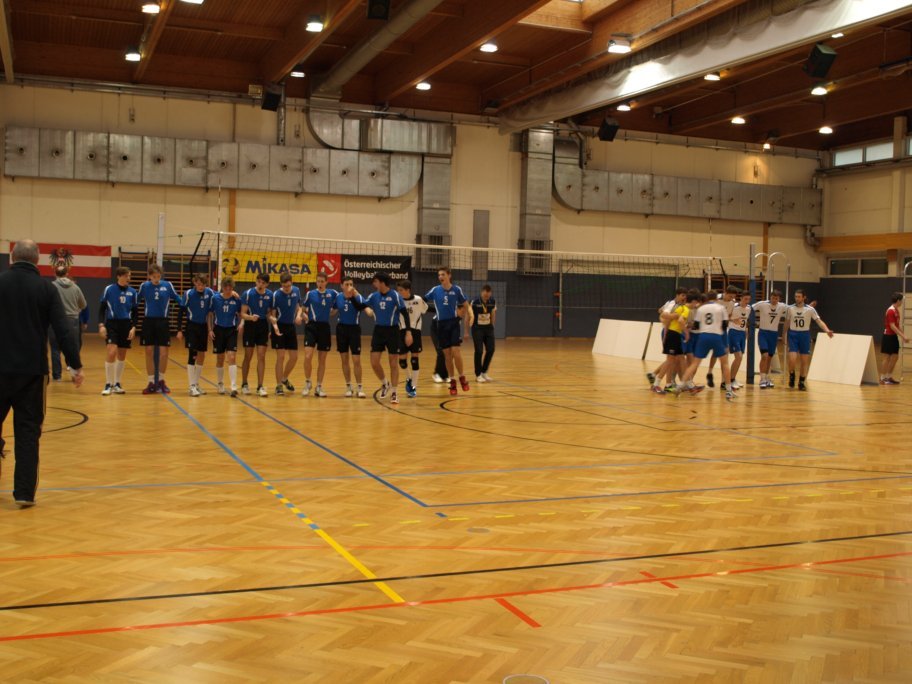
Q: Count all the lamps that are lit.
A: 15